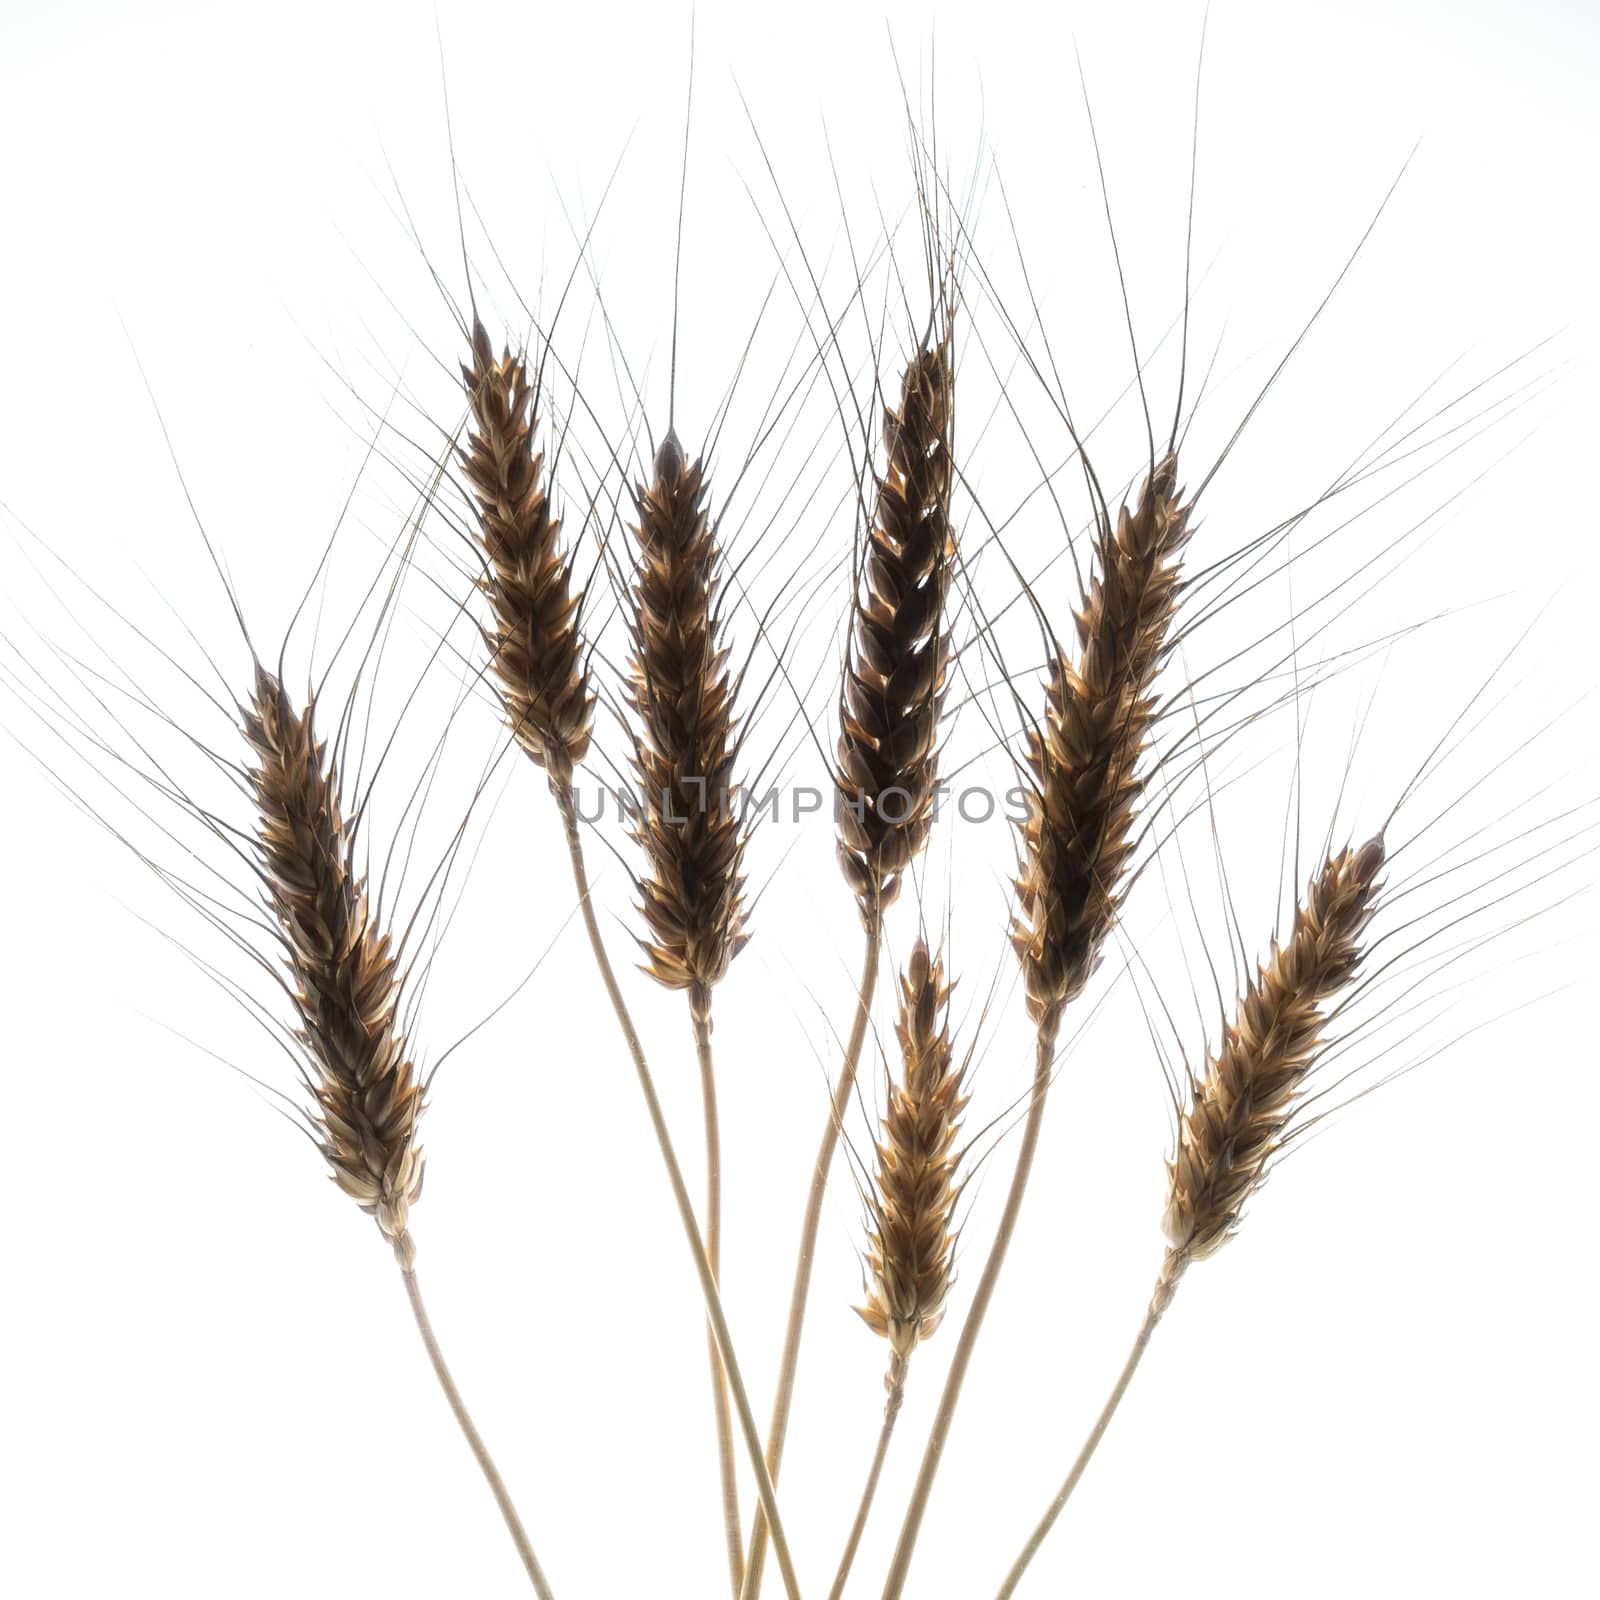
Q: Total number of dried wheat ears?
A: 7